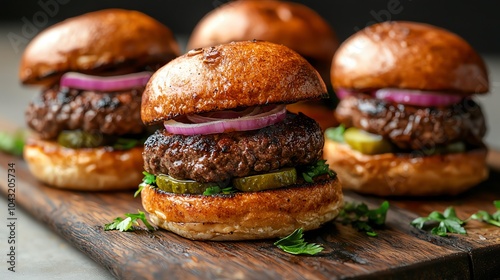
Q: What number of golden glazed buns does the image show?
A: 4